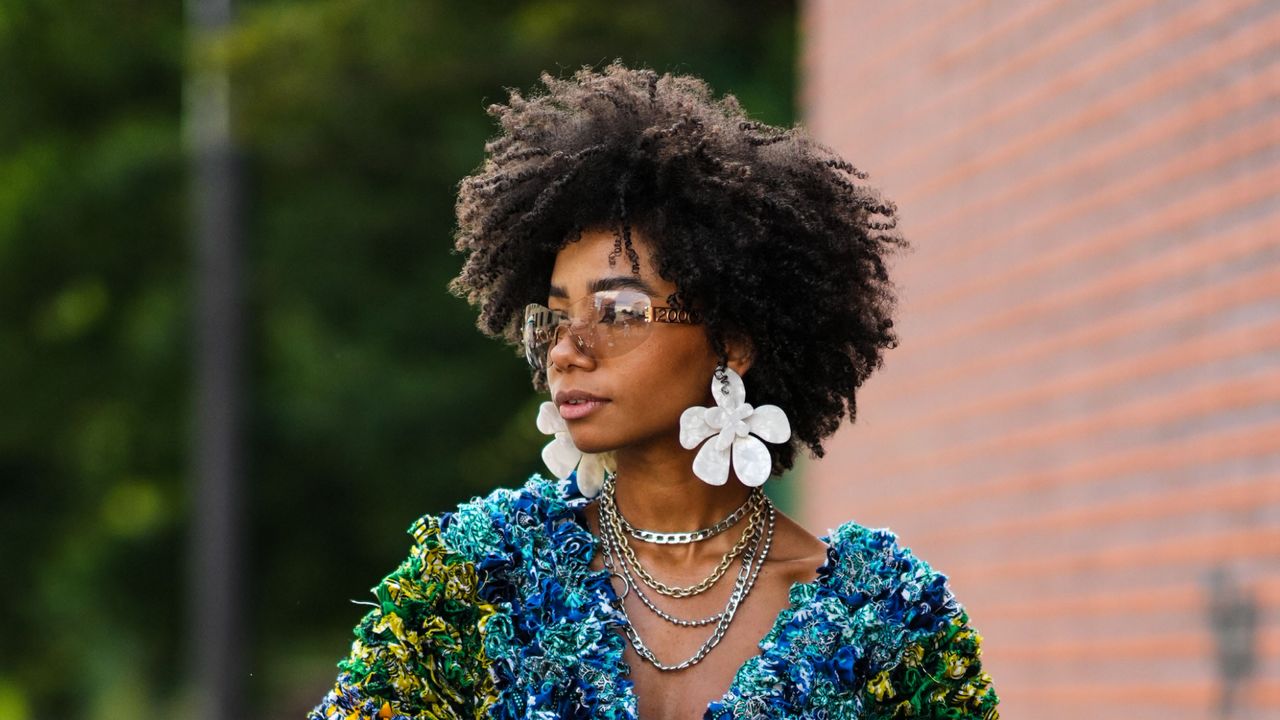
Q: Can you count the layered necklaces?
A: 4